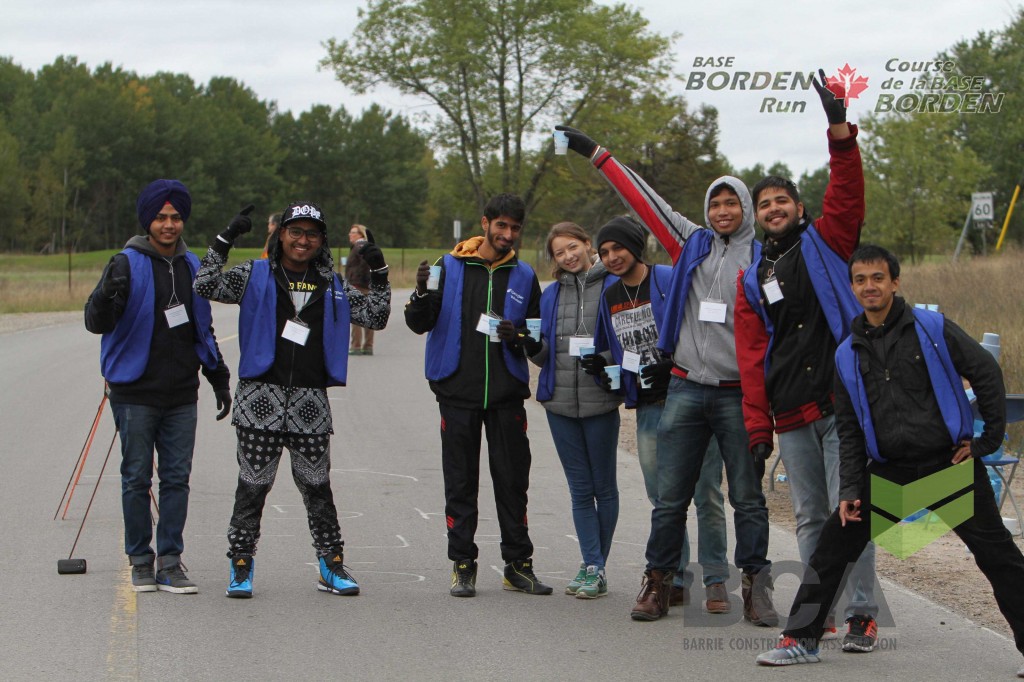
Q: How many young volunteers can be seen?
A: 8